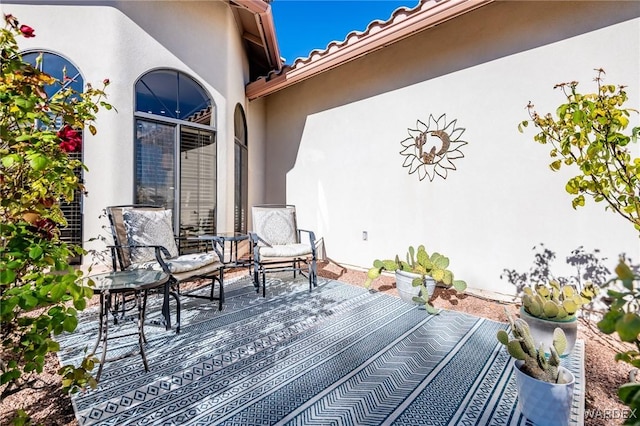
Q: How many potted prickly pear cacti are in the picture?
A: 3